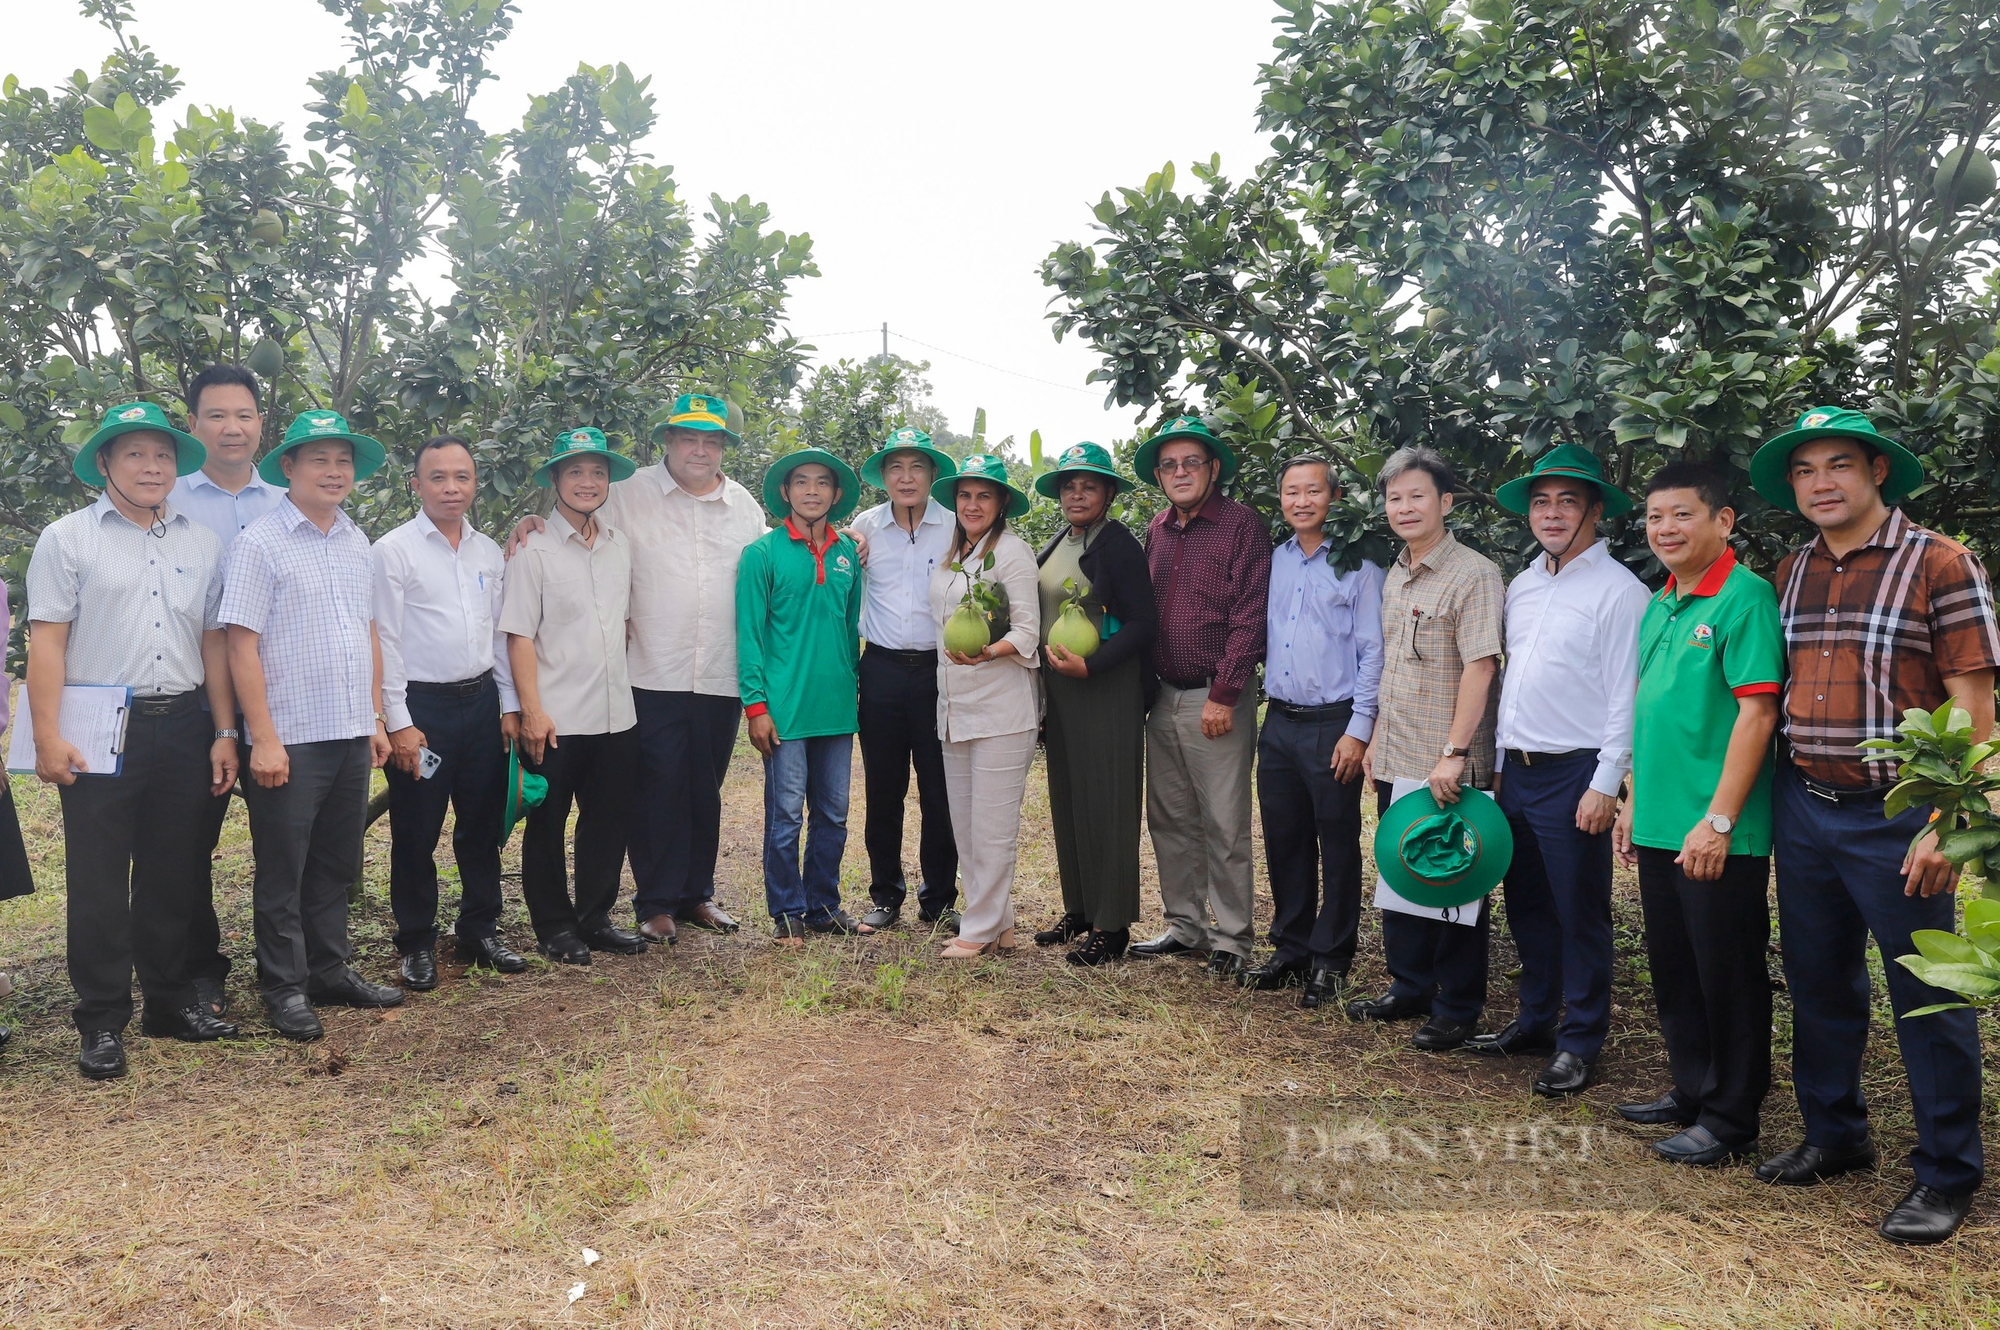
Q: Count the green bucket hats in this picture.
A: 13